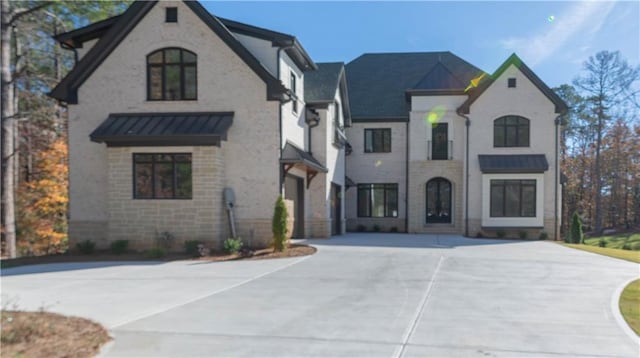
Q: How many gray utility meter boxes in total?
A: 1